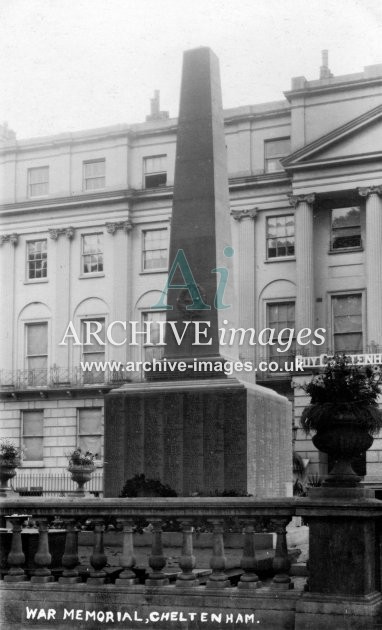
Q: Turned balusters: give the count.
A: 10